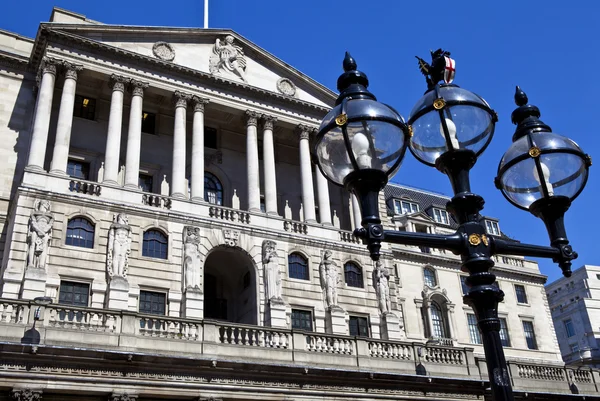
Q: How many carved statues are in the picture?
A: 7